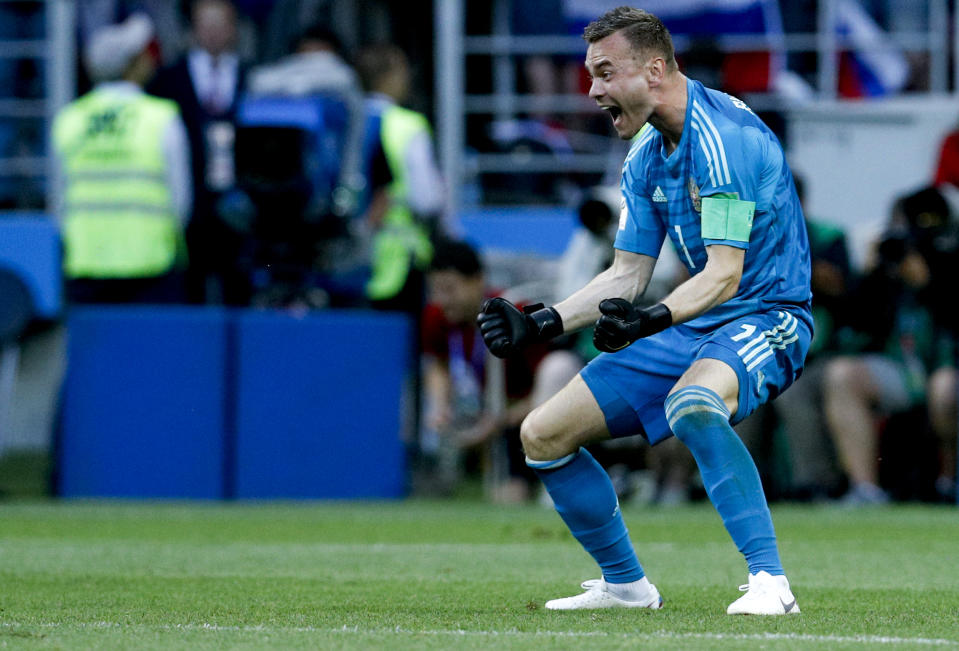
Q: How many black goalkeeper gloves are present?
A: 2